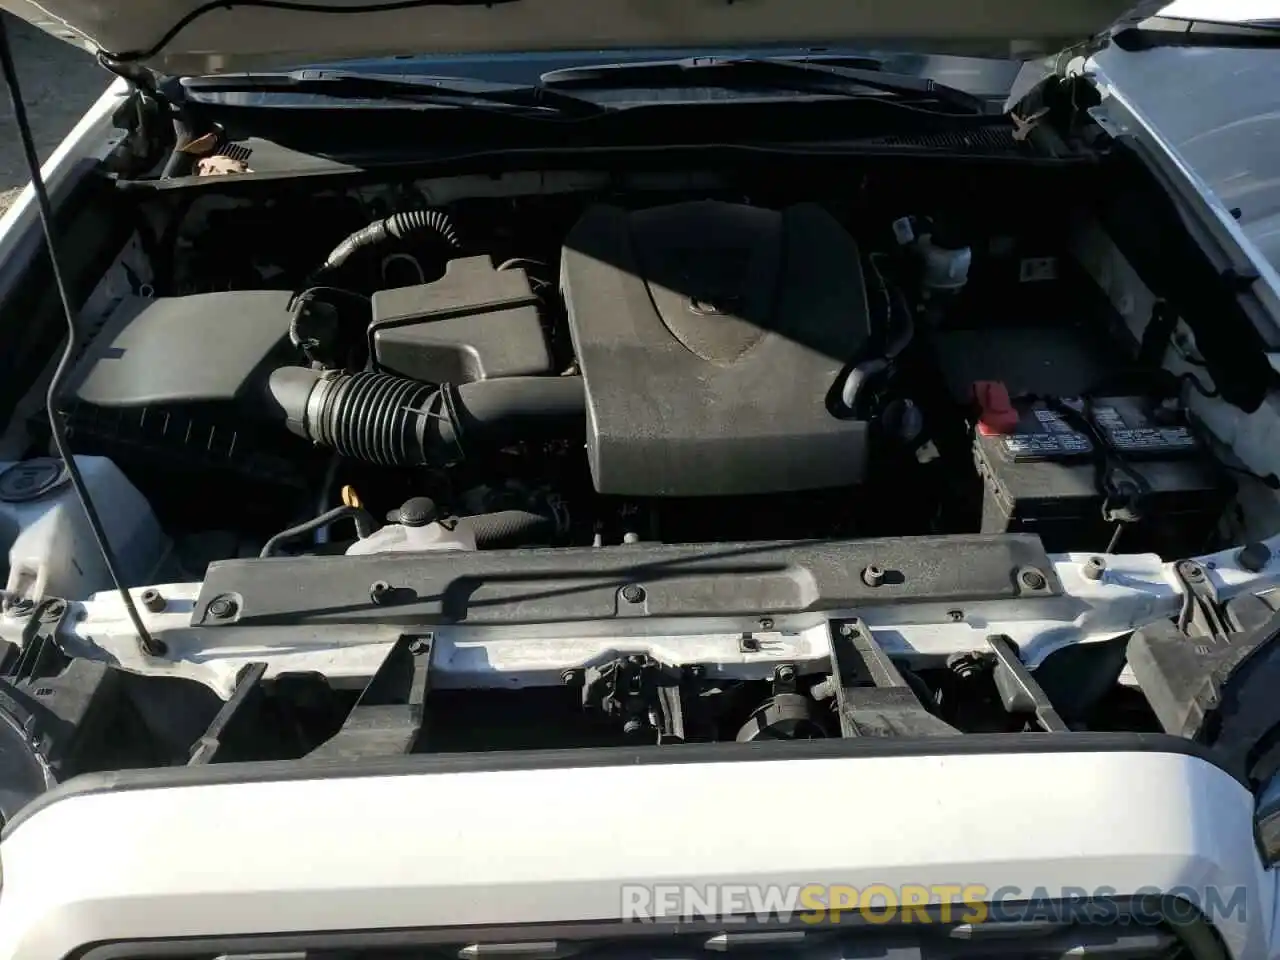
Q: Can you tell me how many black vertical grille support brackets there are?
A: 4